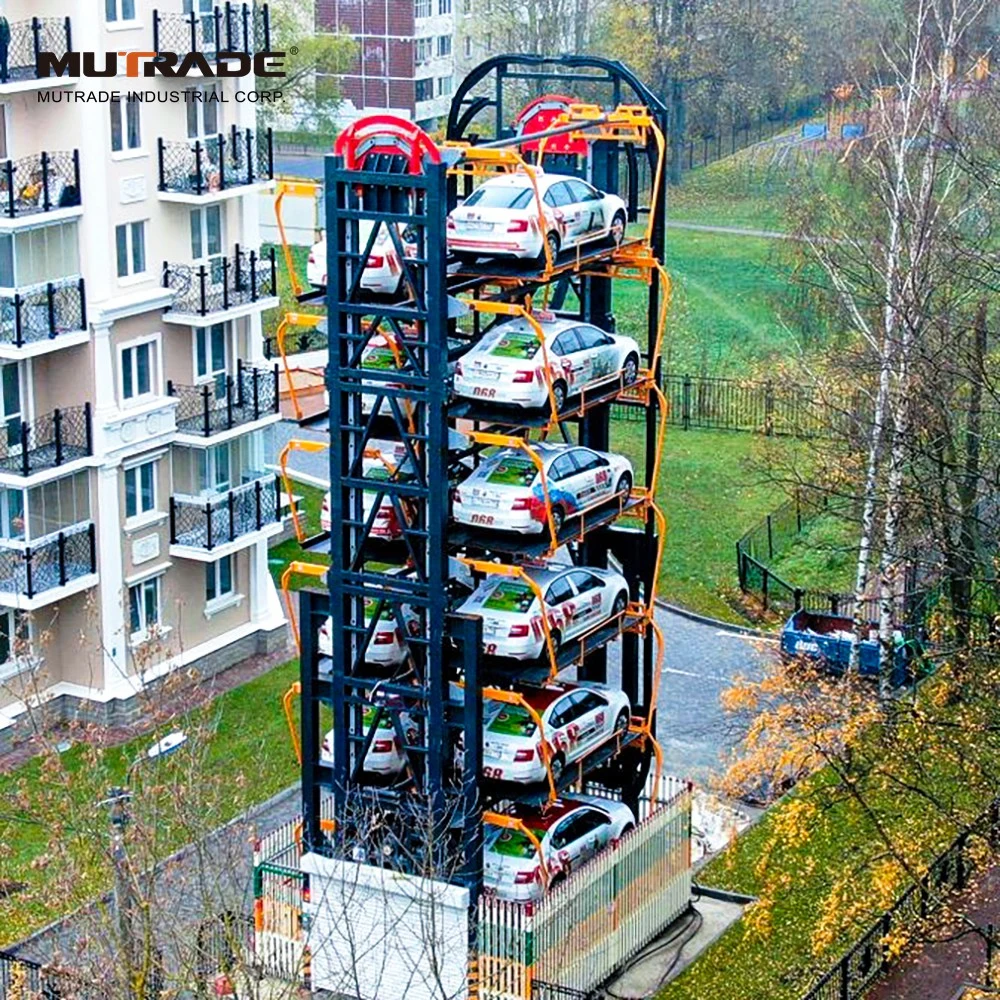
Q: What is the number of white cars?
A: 11